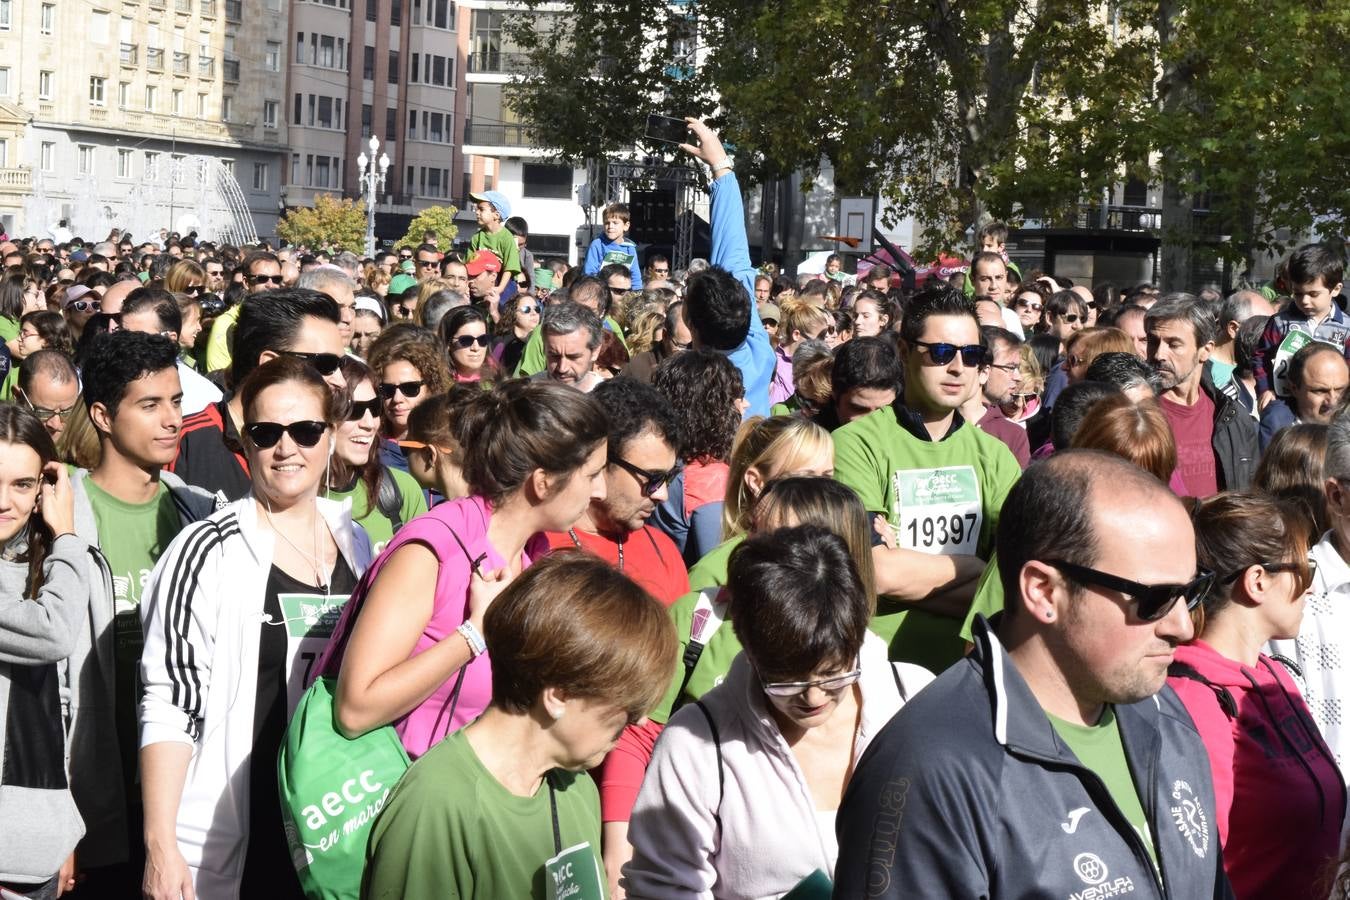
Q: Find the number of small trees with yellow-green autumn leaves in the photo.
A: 2